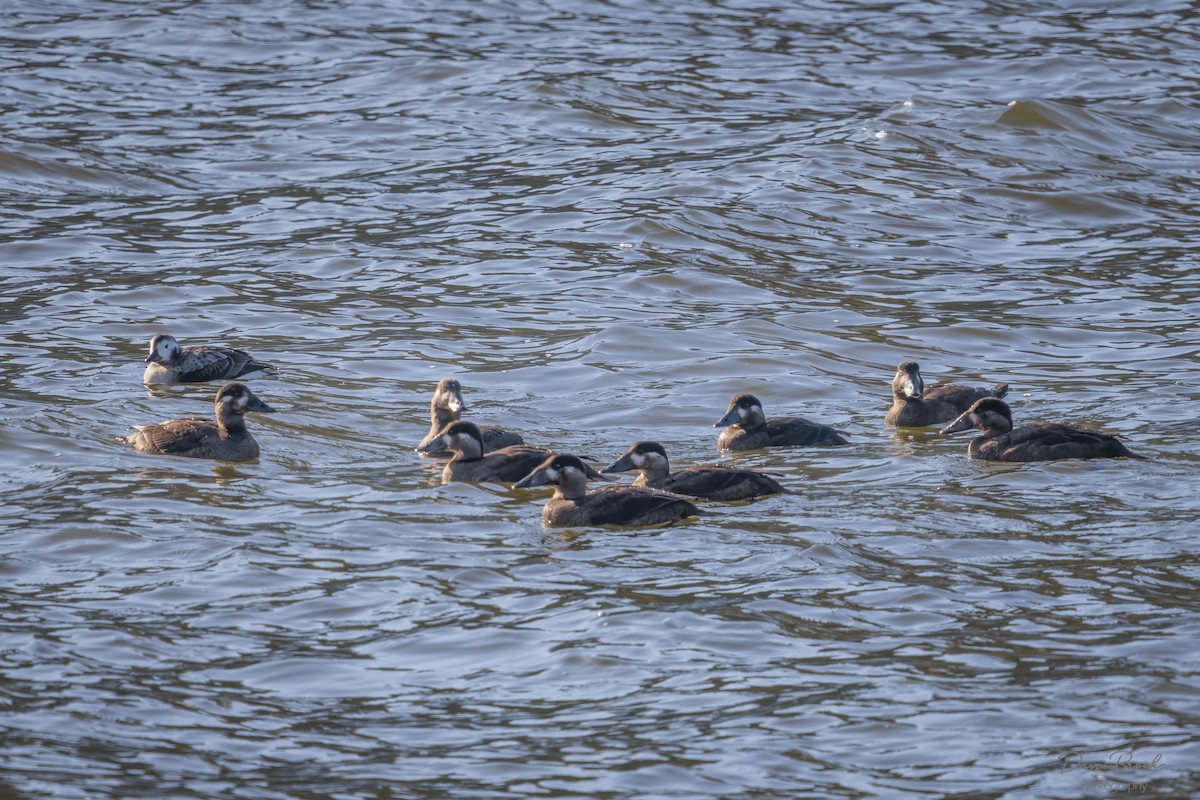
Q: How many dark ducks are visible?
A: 8